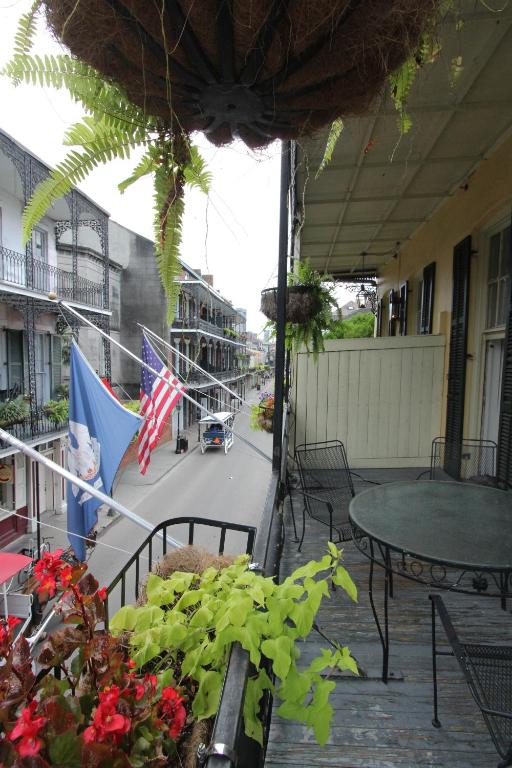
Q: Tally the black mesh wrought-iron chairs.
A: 3